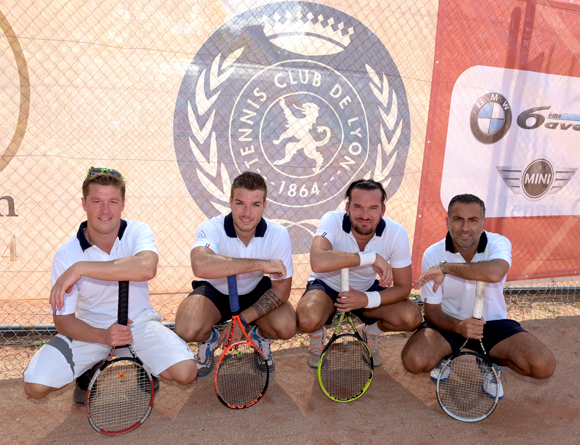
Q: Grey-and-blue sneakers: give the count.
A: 2